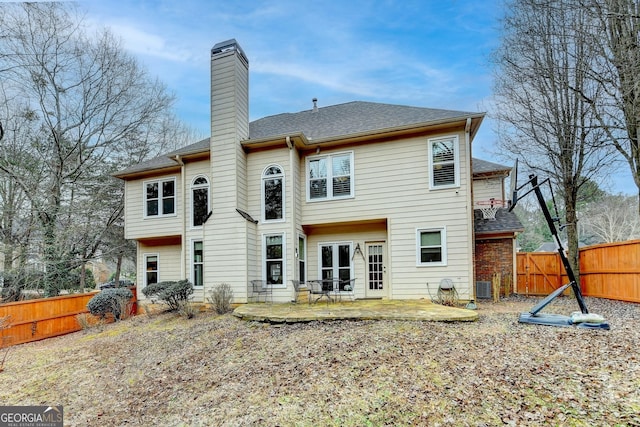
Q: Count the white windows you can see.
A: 11